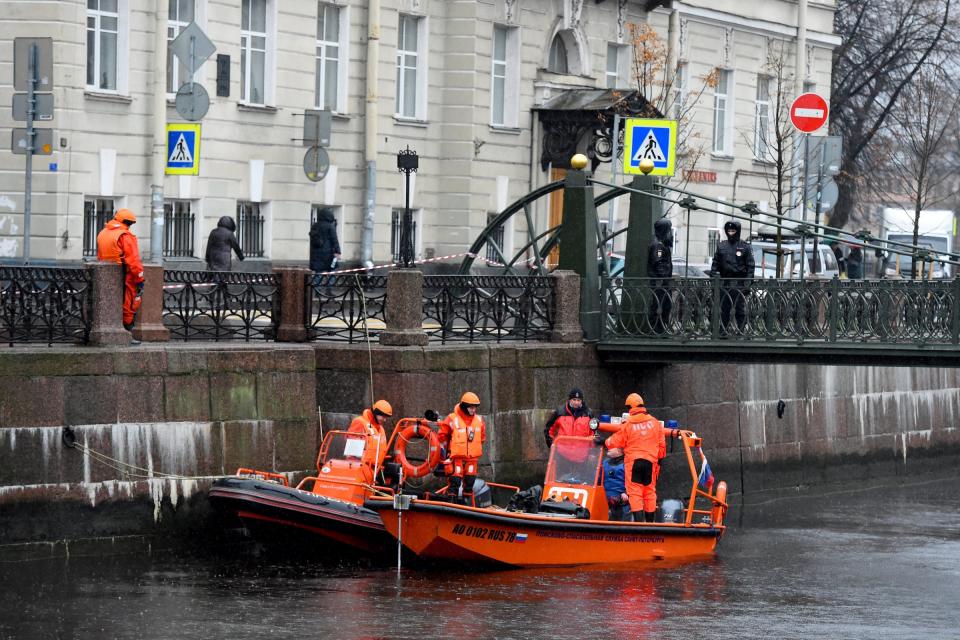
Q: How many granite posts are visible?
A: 5